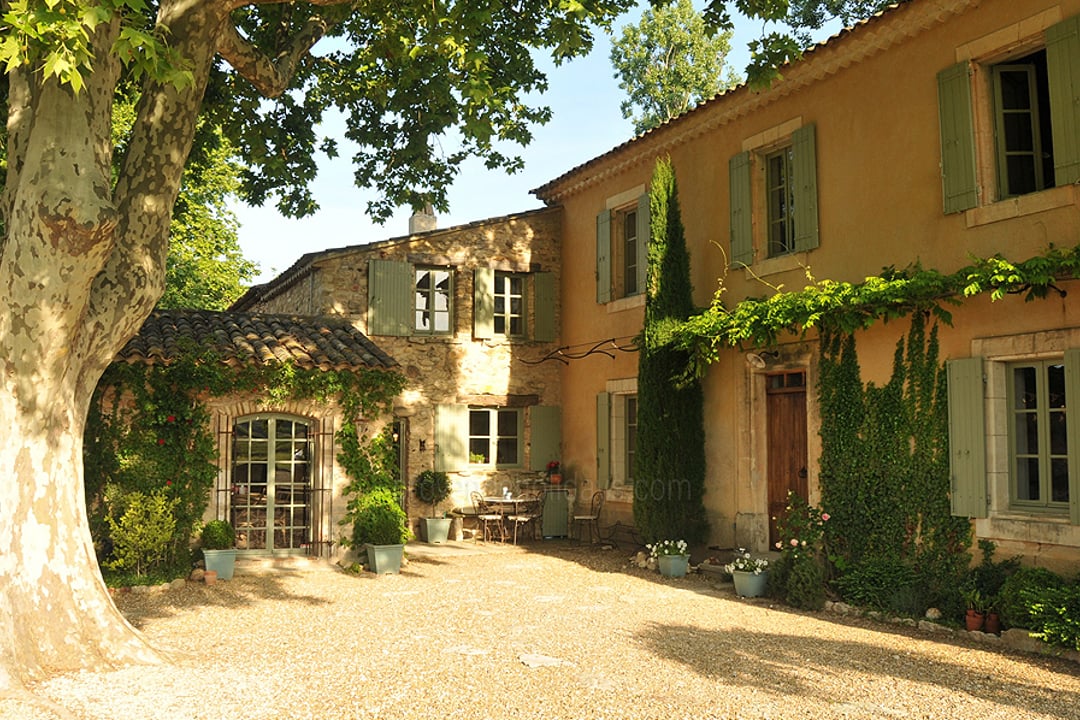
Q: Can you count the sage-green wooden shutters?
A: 14